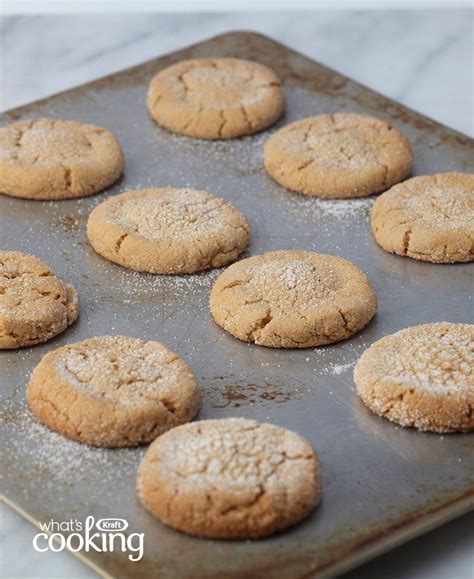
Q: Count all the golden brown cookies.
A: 10